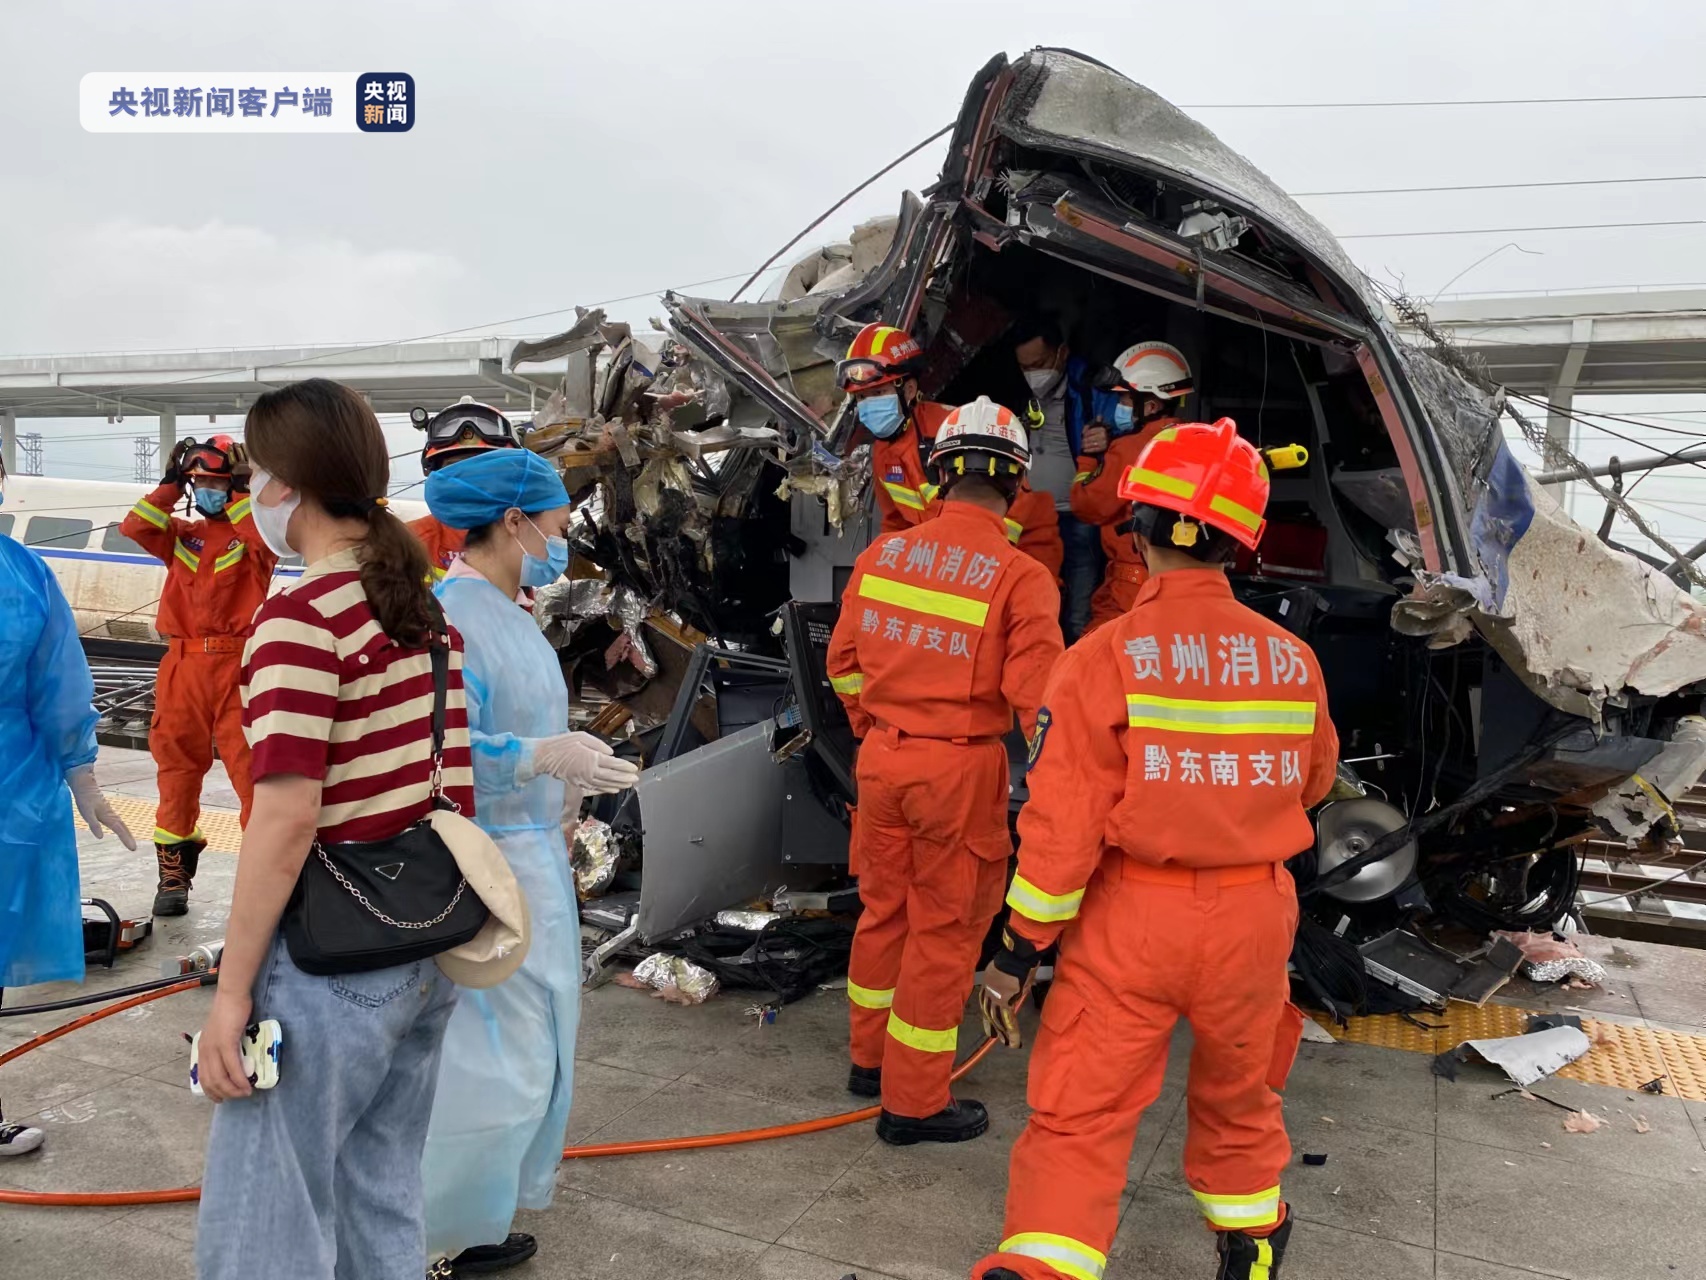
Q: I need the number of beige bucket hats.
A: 1